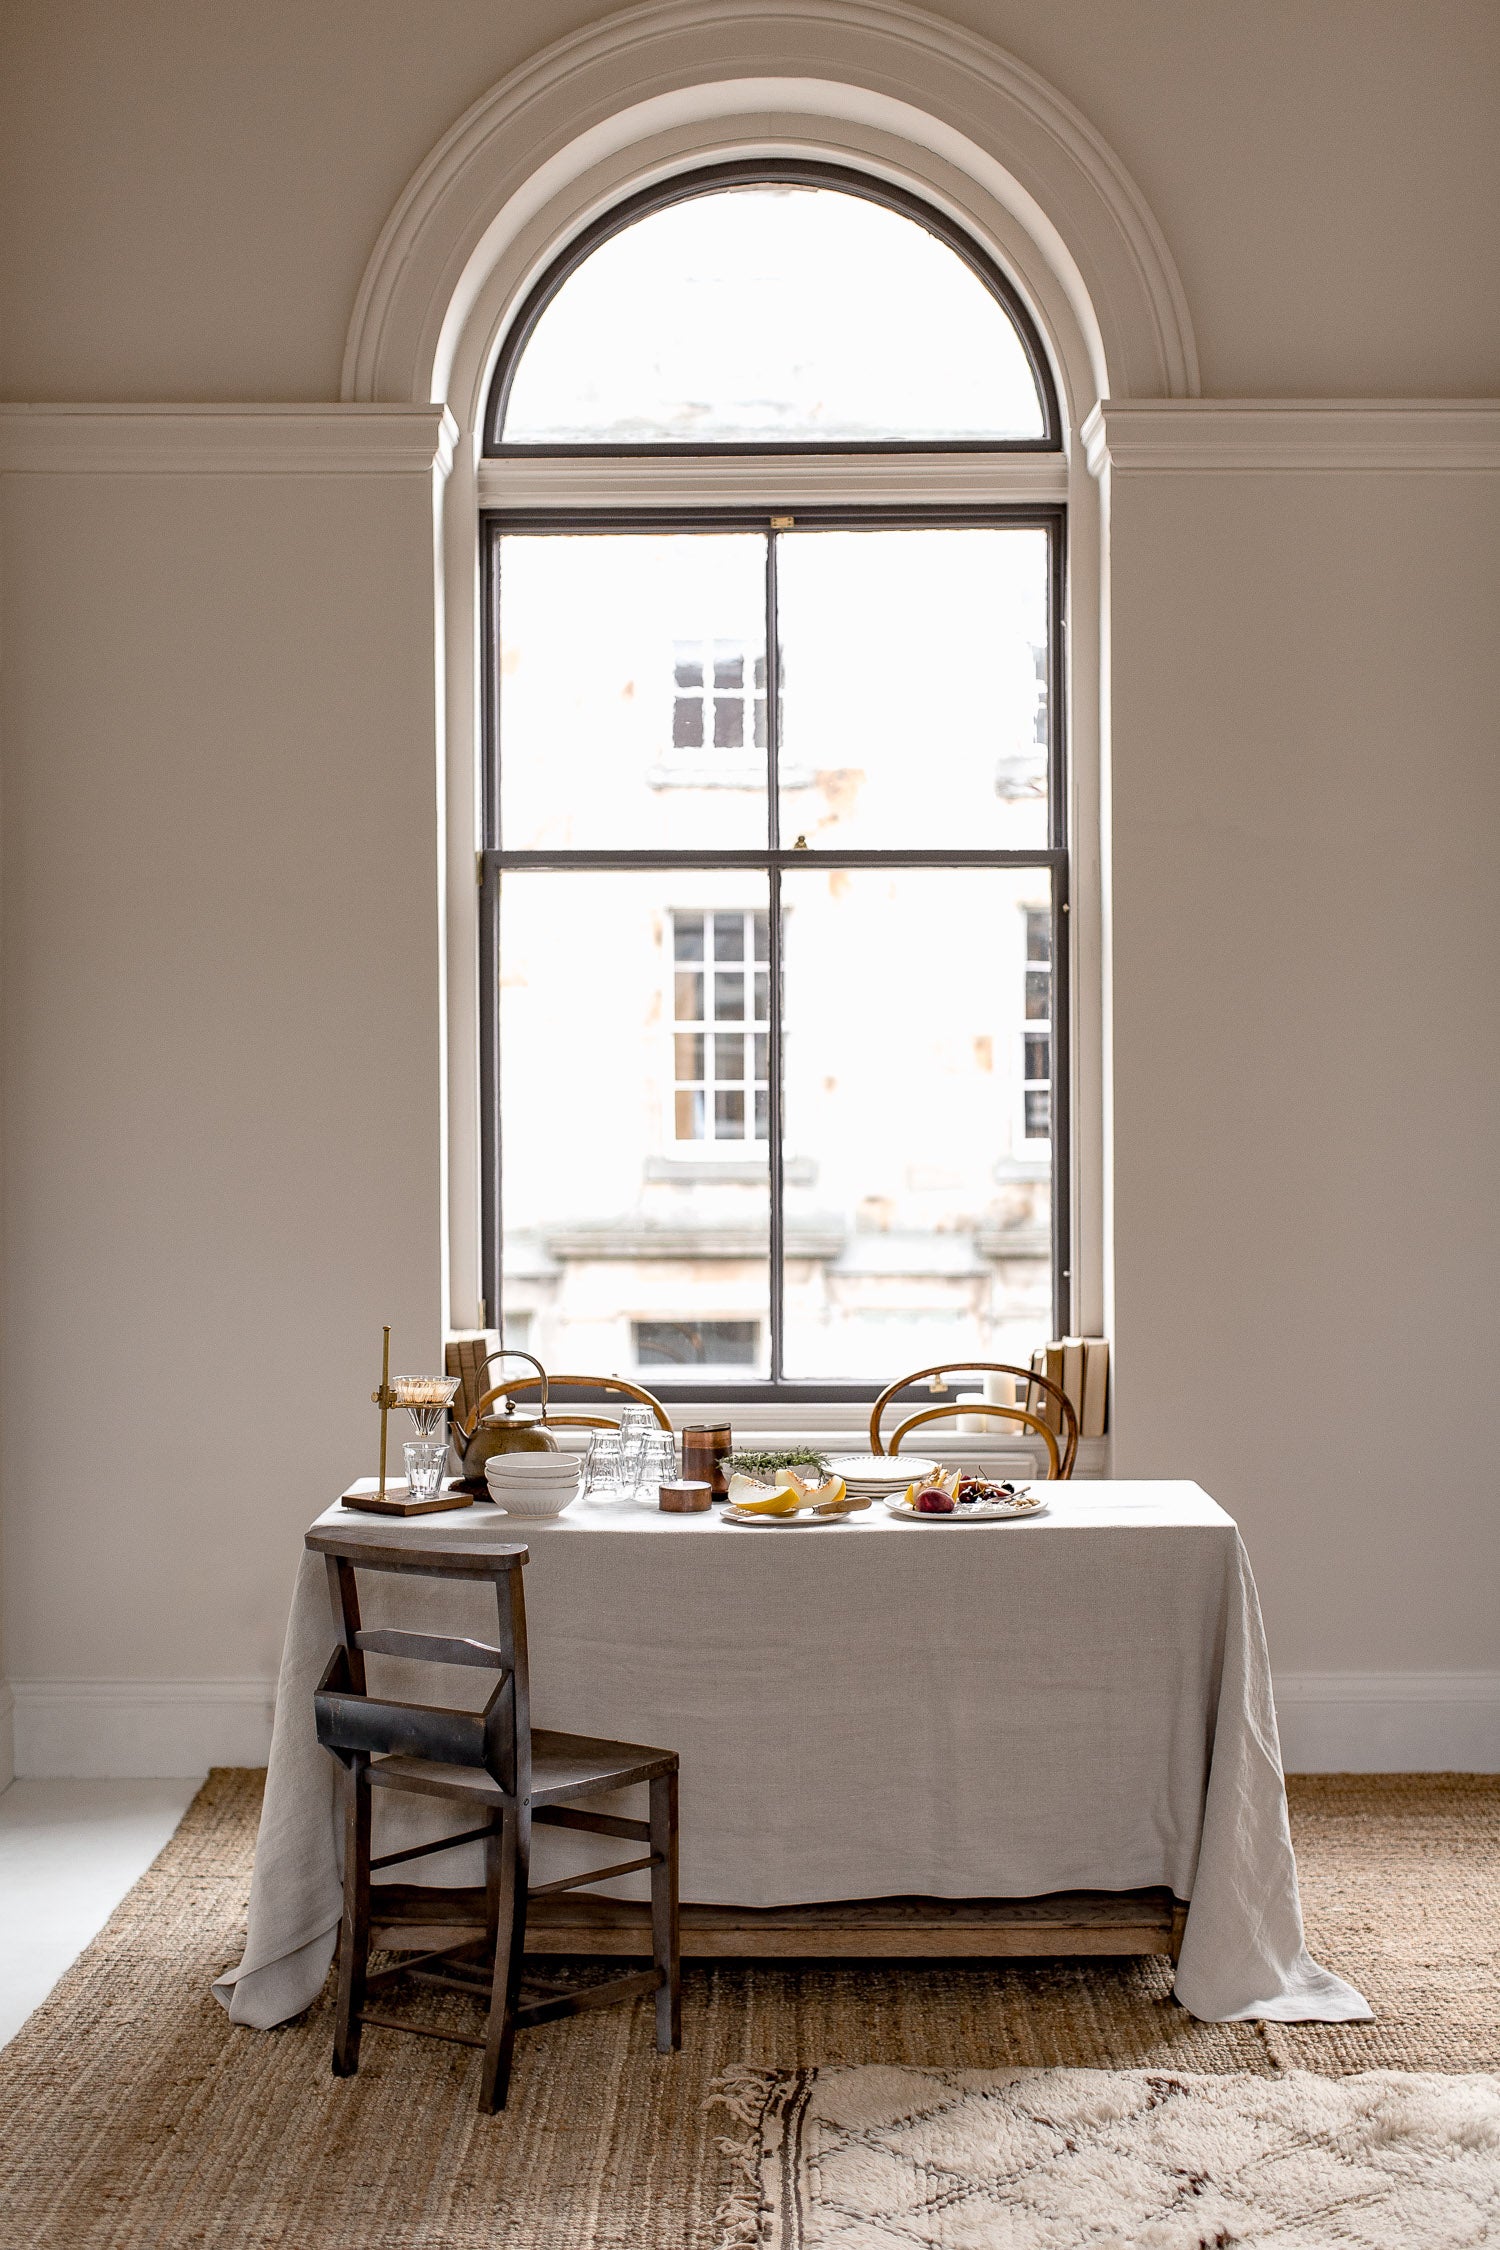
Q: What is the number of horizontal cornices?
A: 2